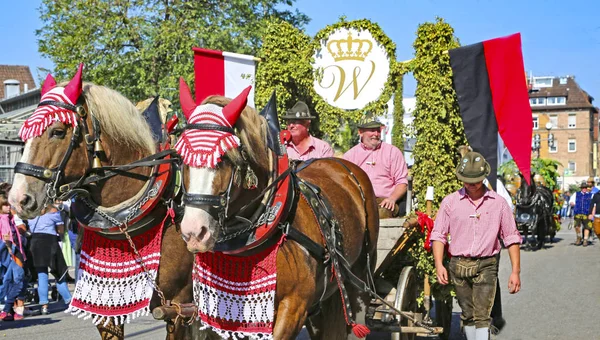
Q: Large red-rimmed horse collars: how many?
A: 2